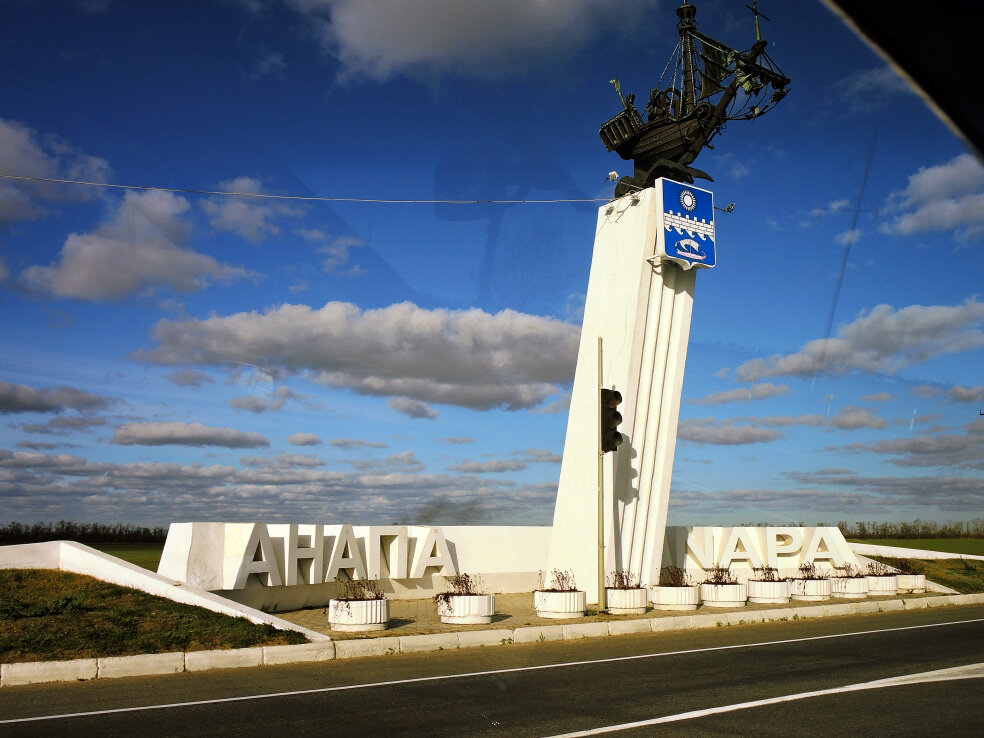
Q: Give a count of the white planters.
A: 11